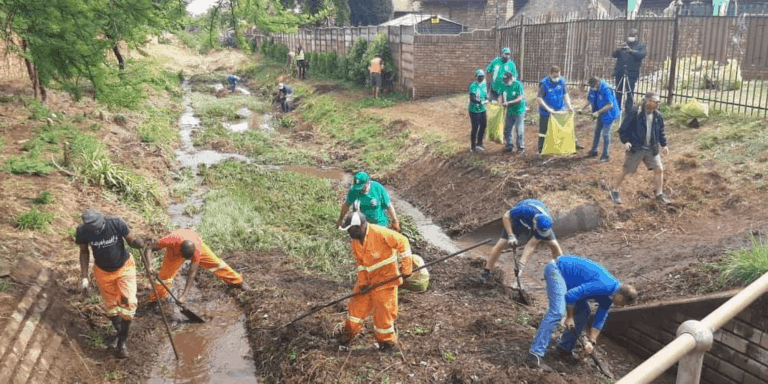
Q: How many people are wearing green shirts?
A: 4